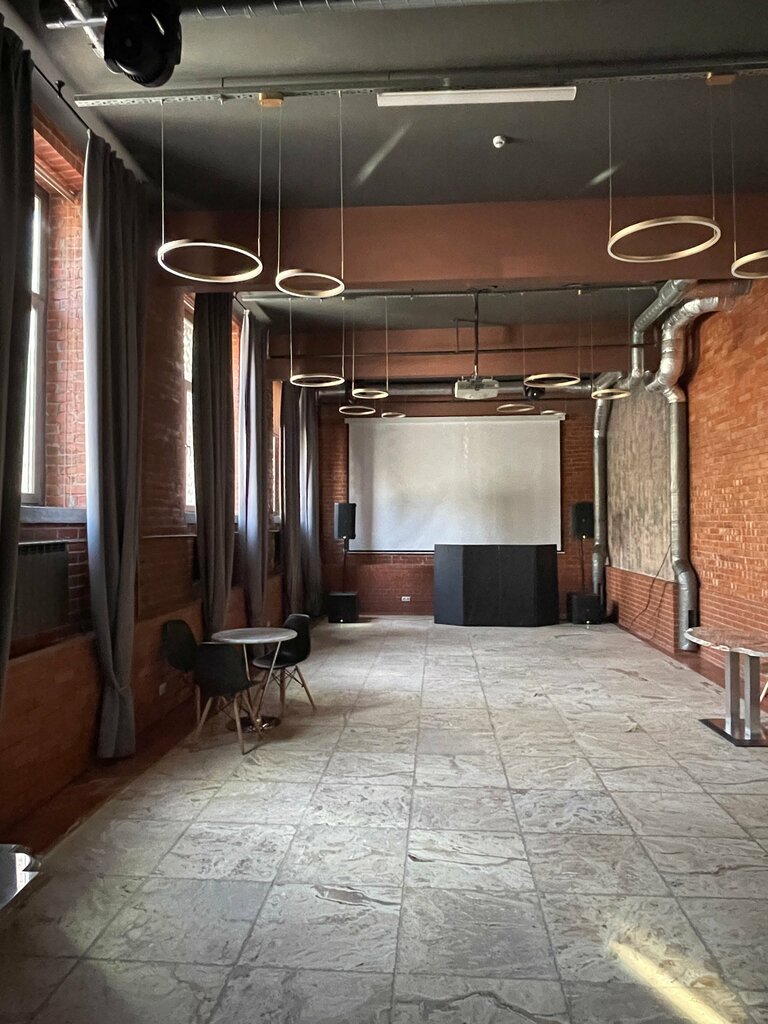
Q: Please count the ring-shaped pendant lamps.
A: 12